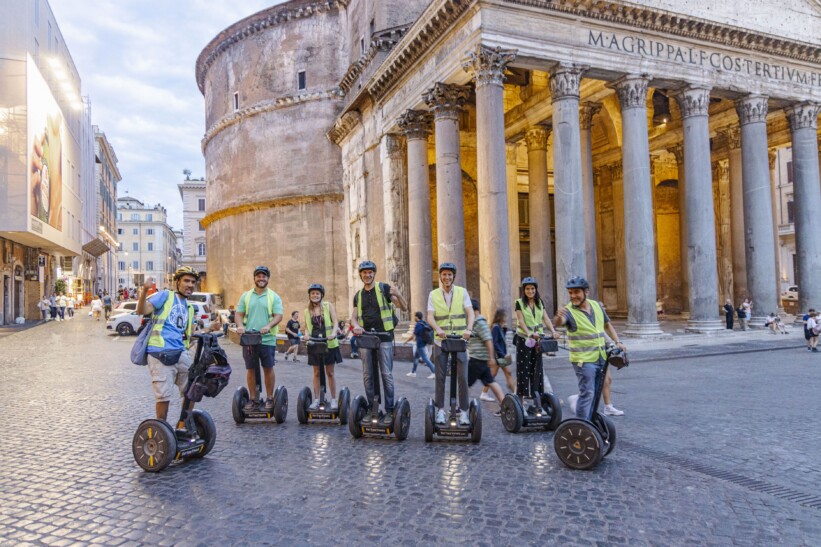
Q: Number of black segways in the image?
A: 7